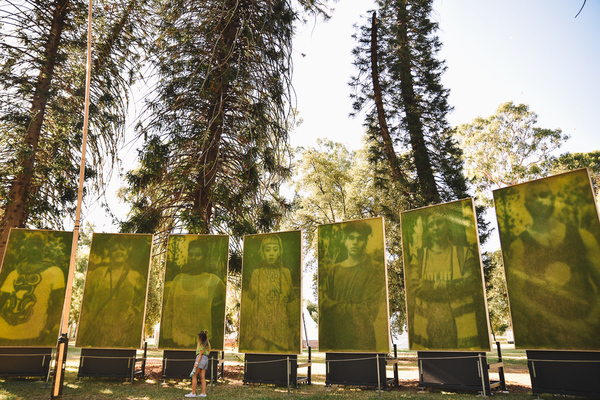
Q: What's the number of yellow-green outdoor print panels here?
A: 7